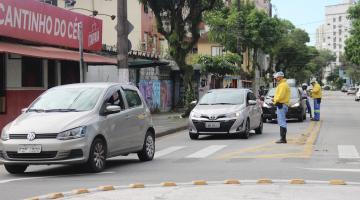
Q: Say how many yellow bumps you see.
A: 11